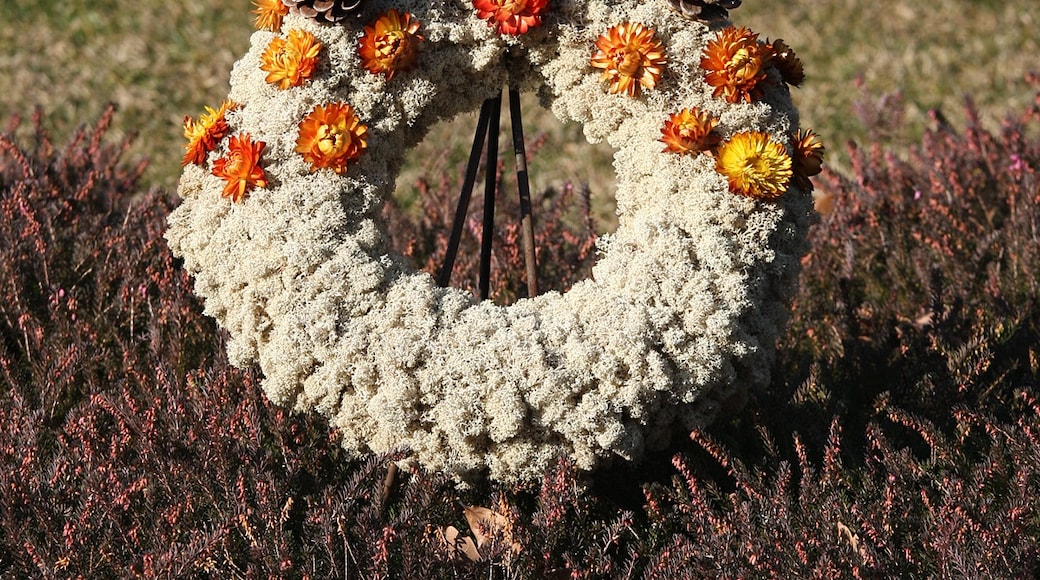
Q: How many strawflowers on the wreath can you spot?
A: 13